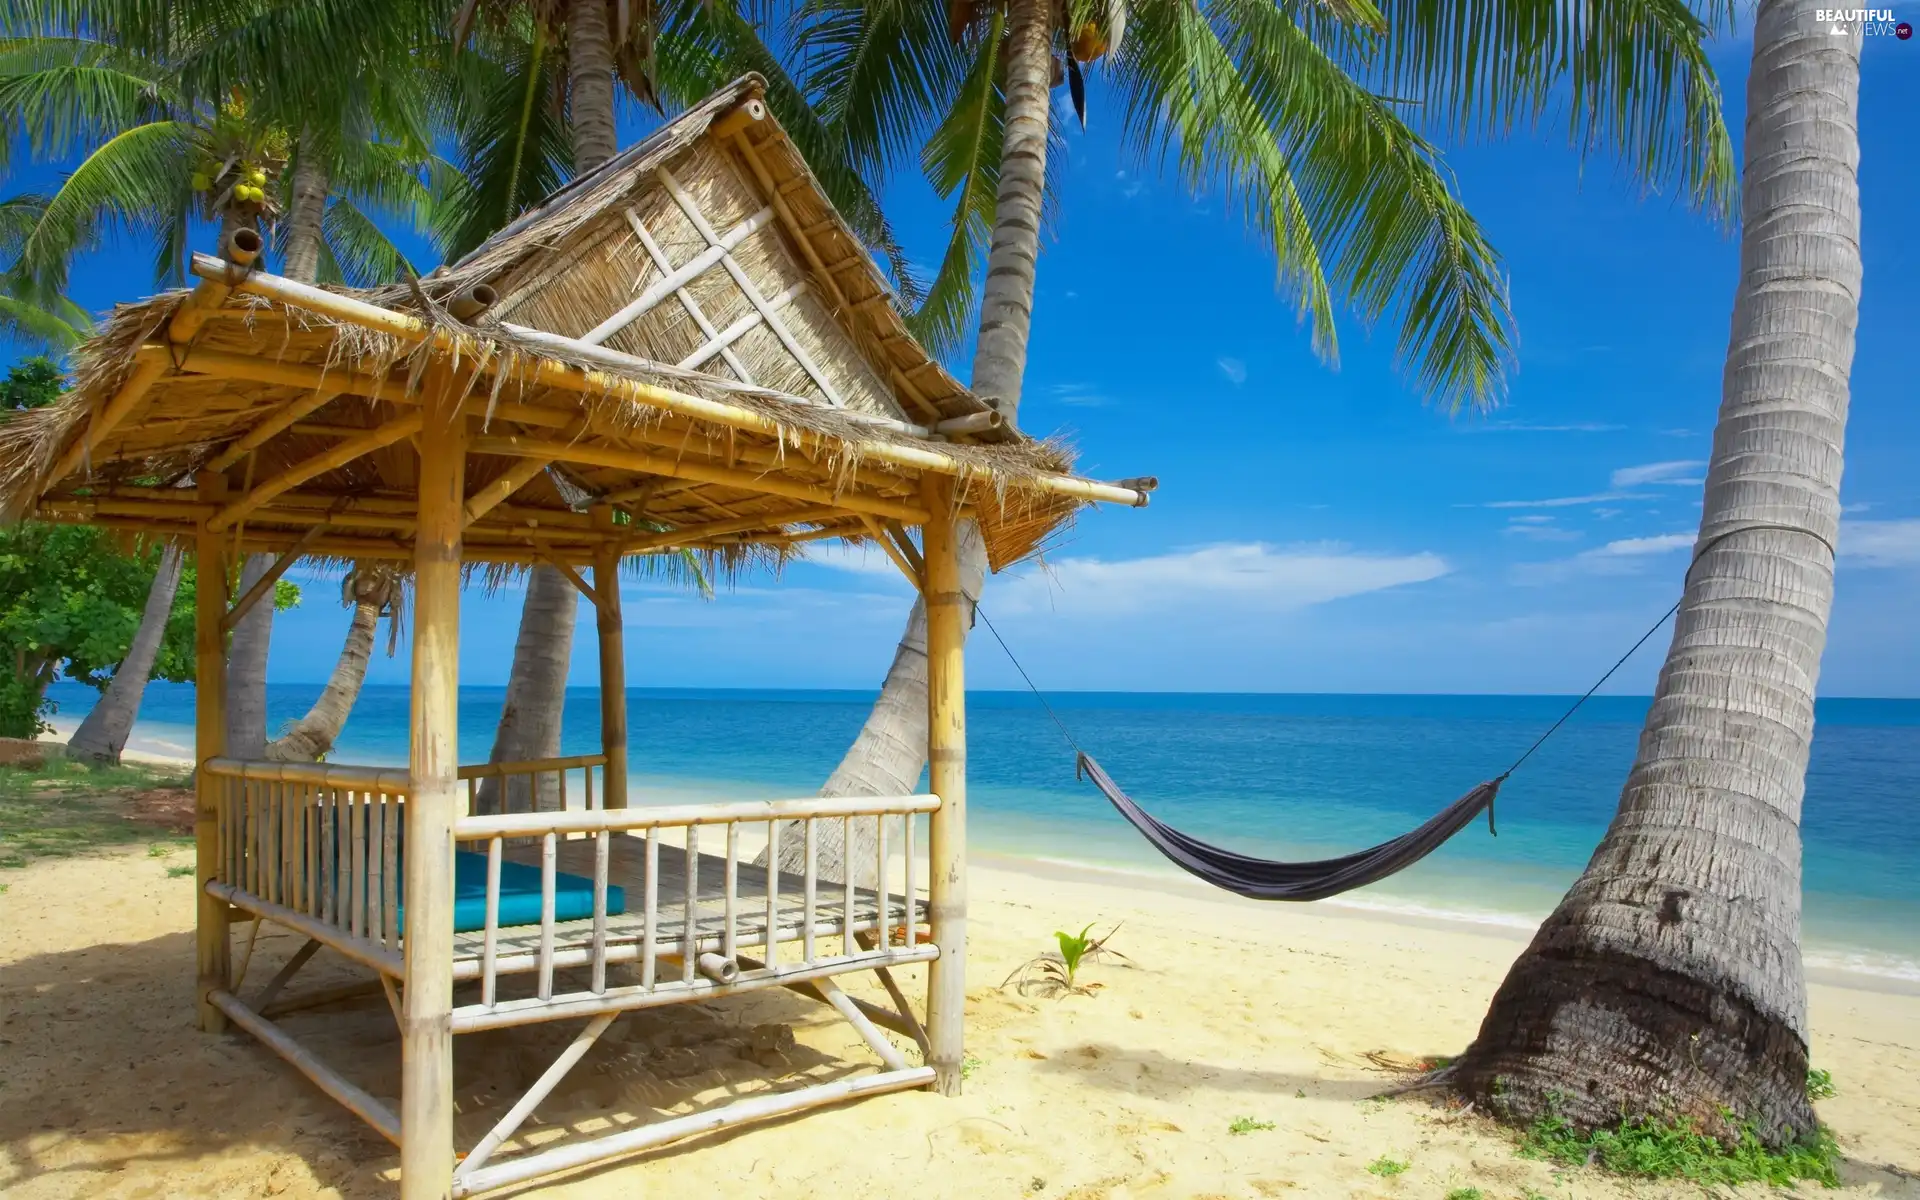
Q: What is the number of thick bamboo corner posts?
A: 4